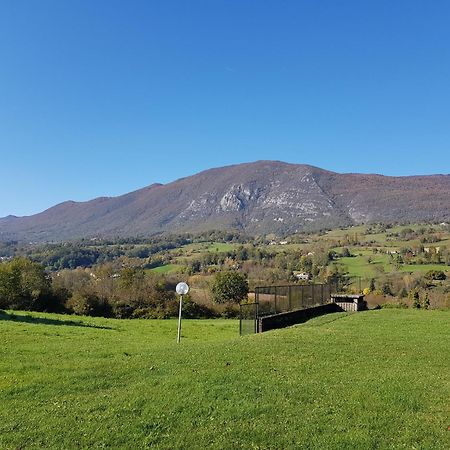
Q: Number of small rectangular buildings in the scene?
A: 1